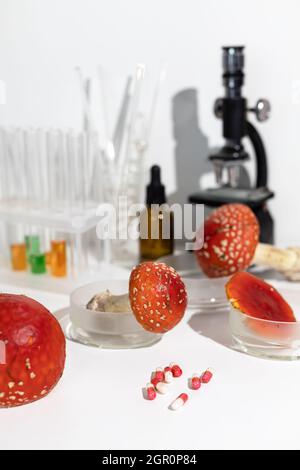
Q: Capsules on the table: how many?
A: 8